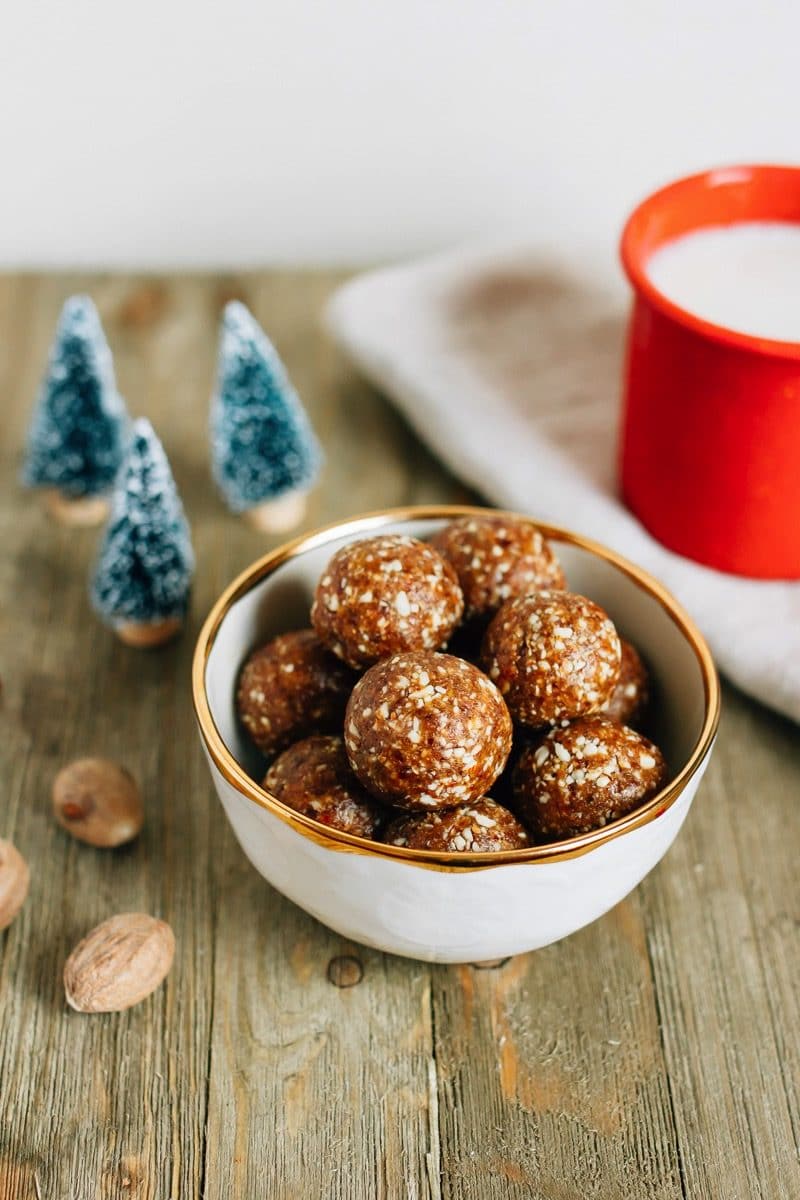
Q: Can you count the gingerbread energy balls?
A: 9